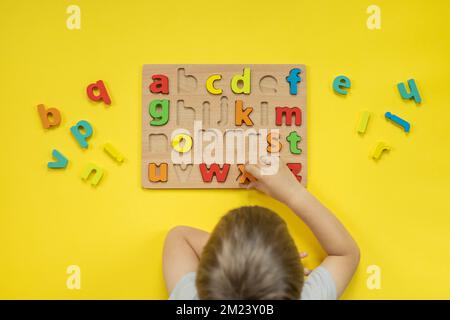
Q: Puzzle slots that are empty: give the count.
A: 11